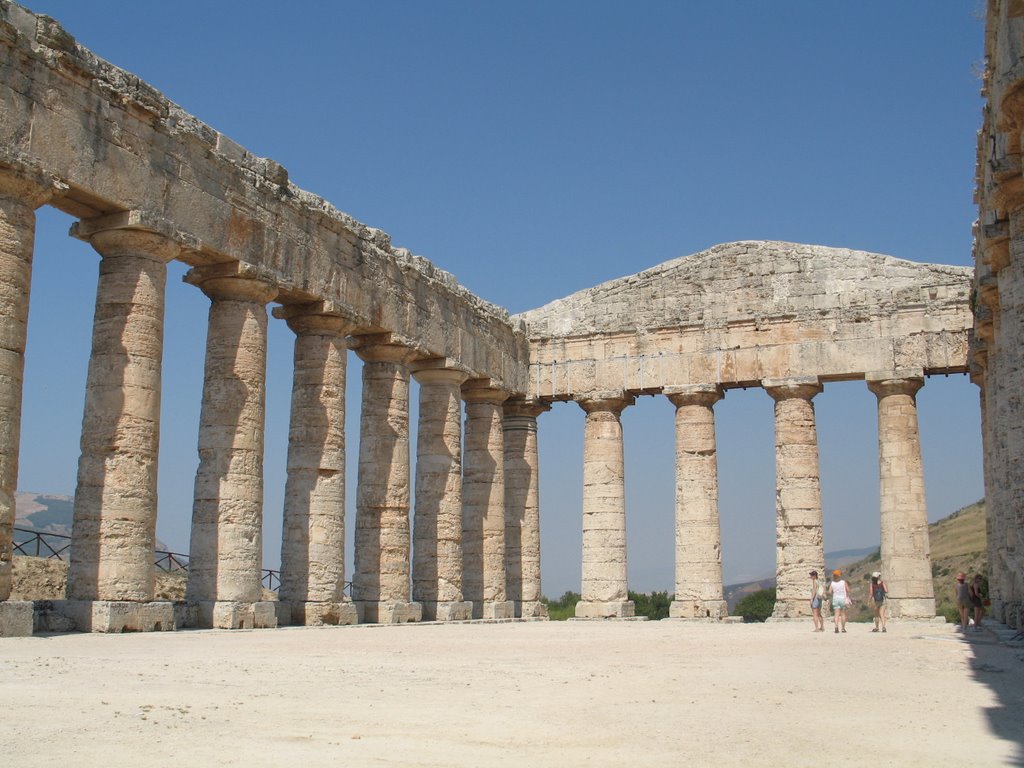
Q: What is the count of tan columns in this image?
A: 12